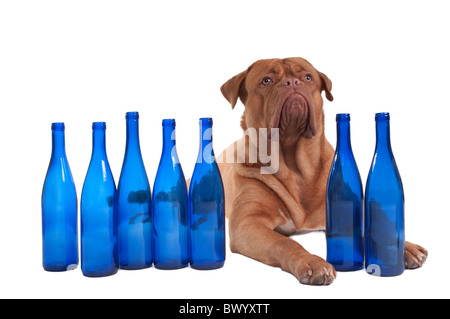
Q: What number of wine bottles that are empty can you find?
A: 7